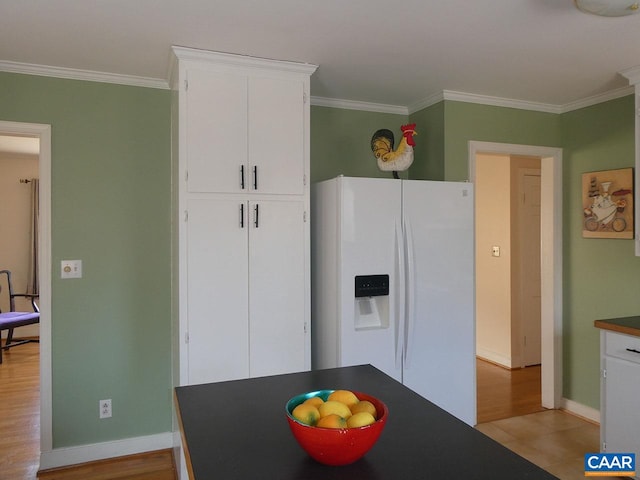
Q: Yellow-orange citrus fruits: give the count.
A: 7